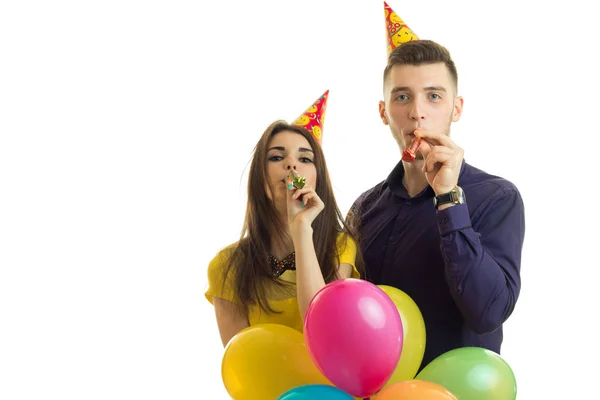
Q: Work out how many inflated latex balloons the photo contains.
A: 6